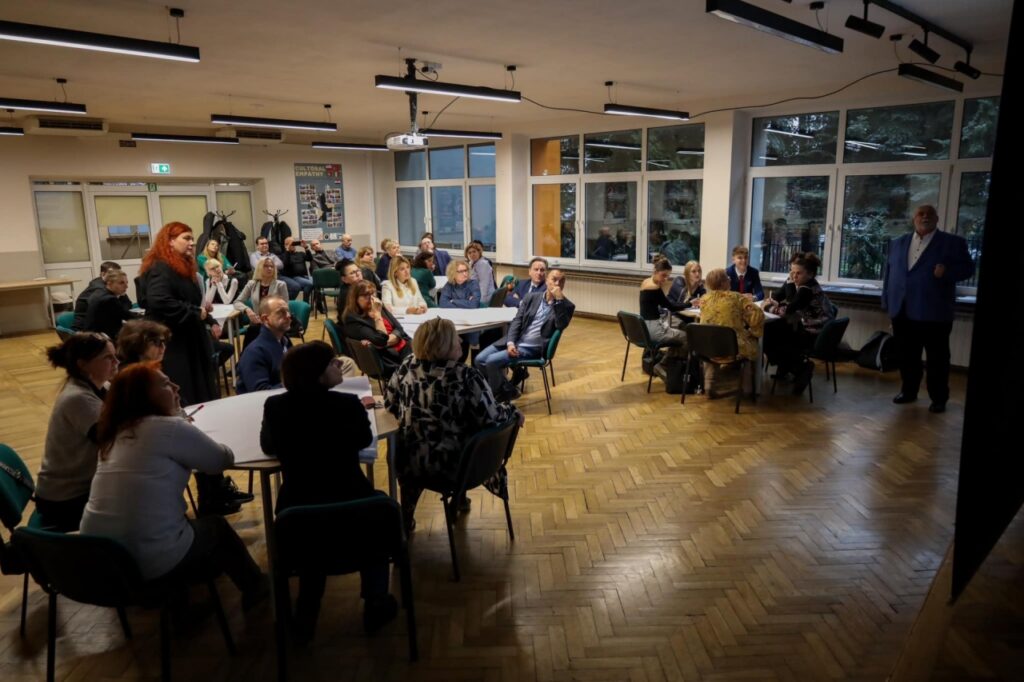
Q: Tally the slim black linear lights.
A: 11